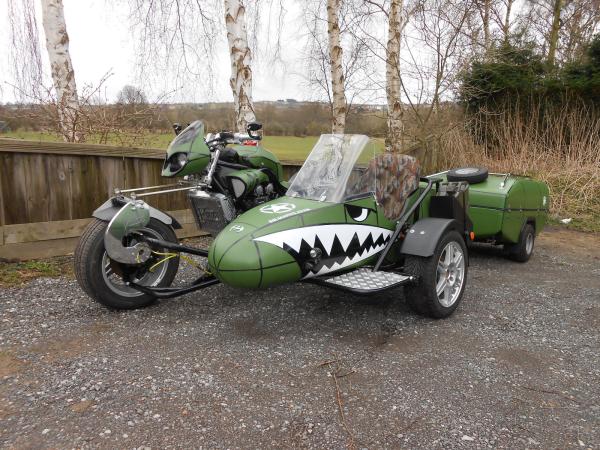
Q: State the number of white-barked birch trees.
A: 4